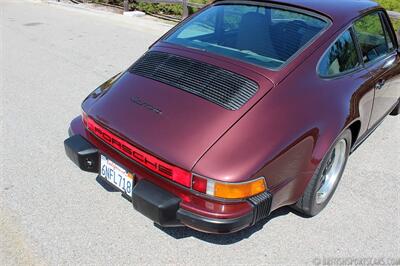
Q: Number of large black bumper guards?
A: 2